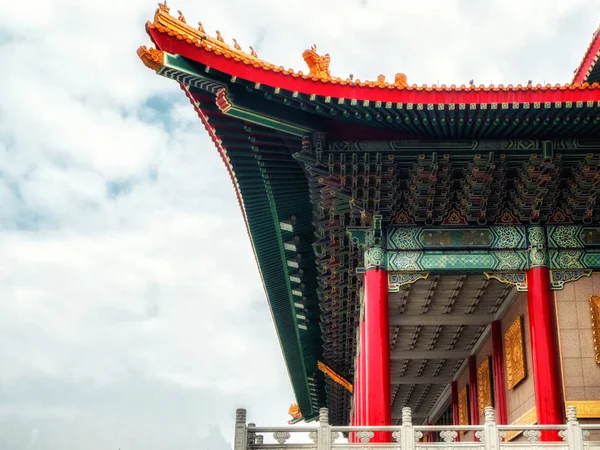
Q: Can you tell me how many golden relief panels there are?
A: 4